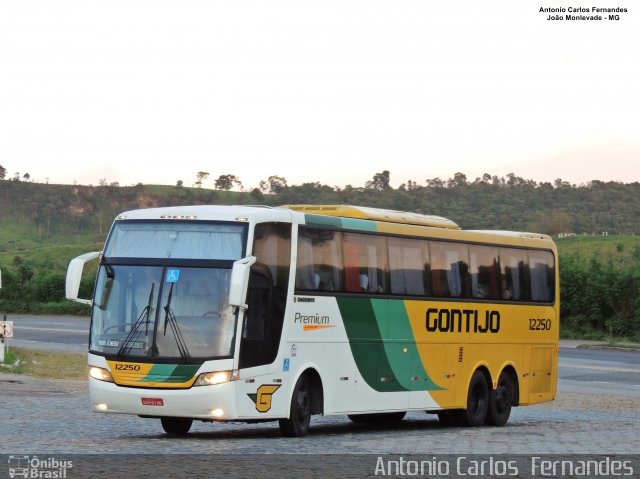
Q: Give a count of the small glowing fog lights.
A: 2